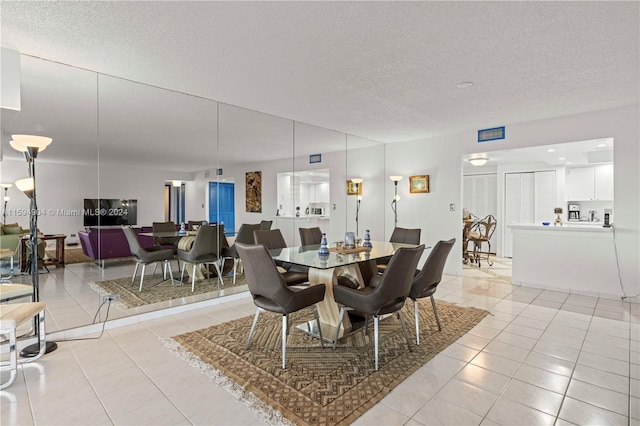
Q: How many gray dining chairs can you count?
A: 6